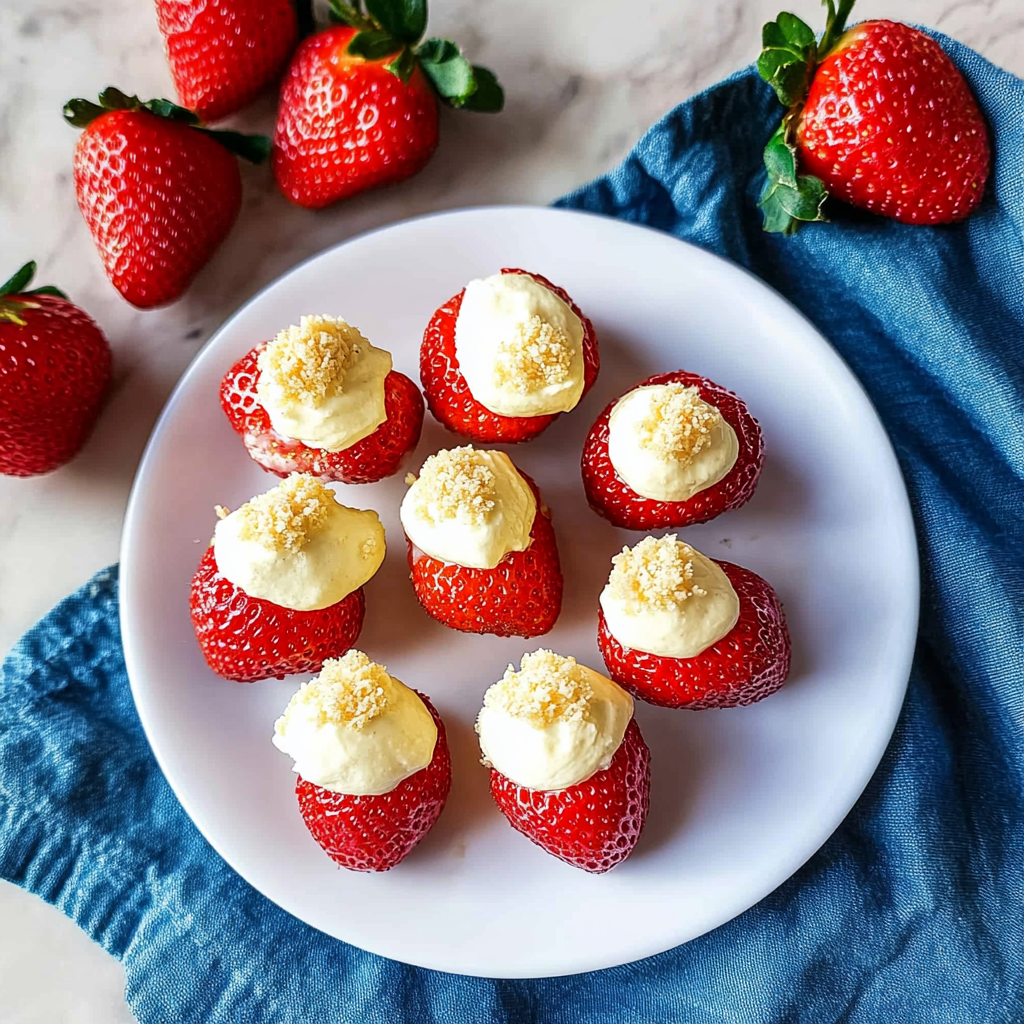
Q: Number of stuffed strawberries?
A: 8